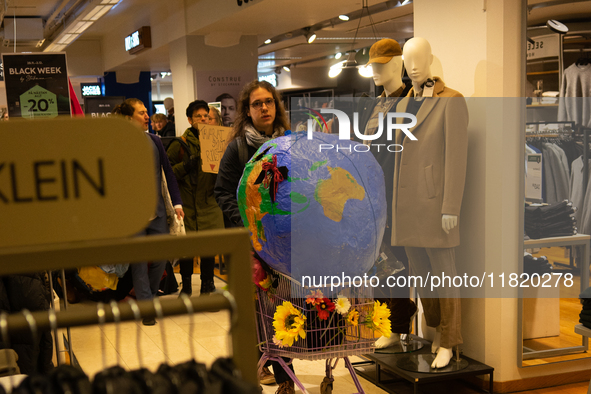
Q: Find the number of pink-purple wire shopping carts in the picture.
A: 1